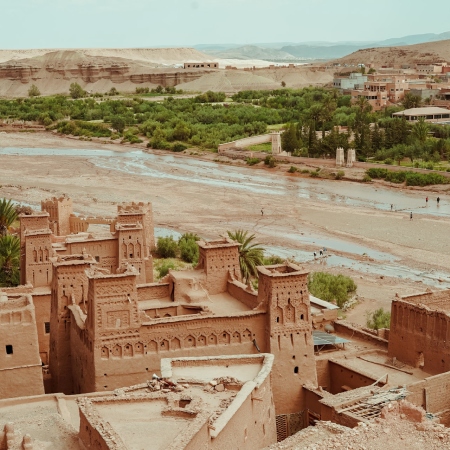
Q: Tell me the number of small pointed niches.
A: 13